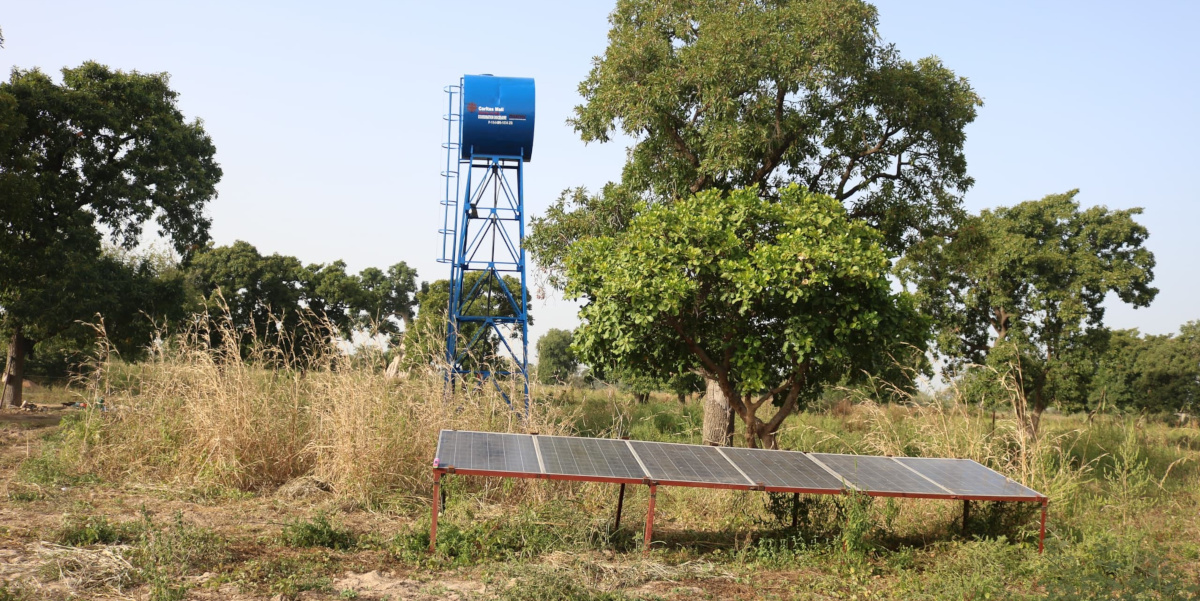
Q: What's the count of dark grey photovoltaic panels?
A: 6